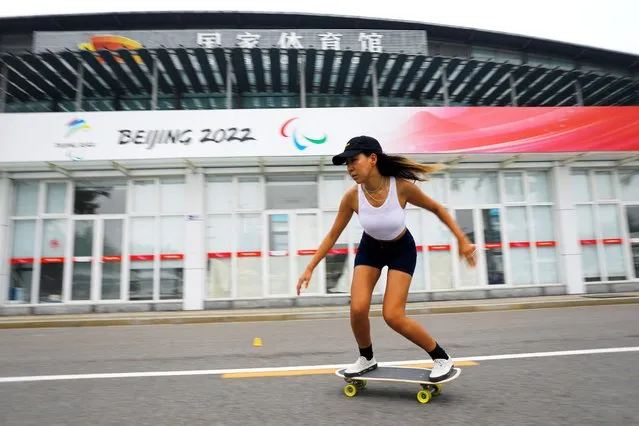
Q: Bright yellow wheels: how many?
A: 4